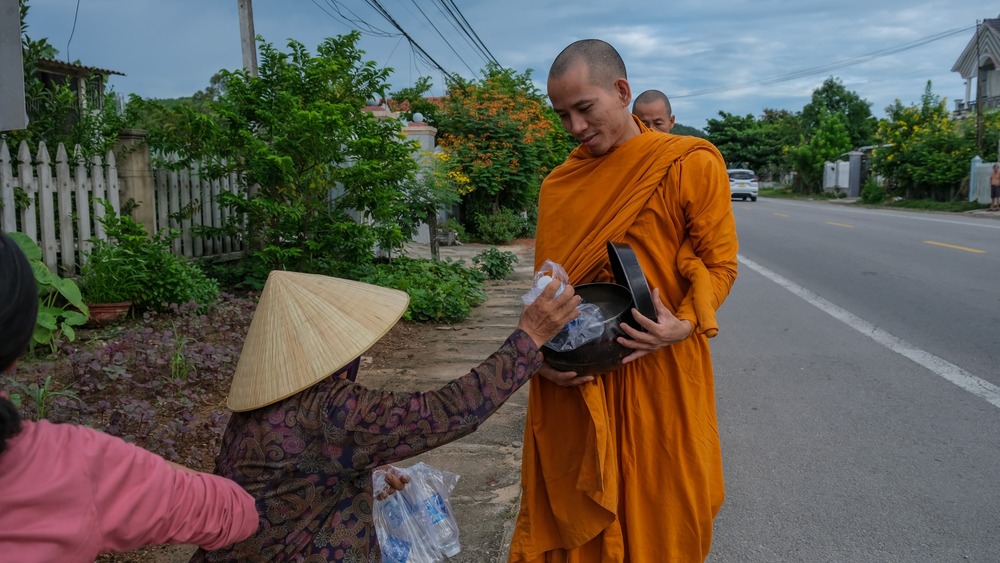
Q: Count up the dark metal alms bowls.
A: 1